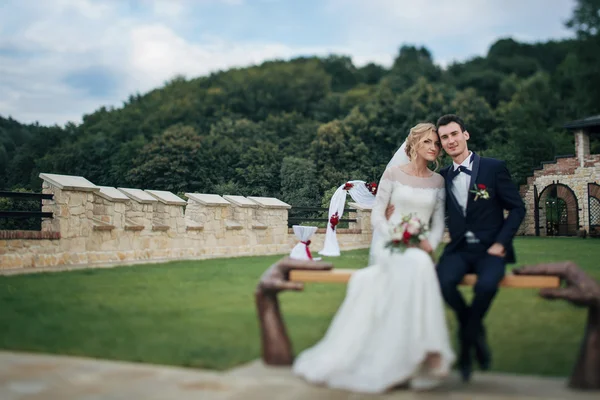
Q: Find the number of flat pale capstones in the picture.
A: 7